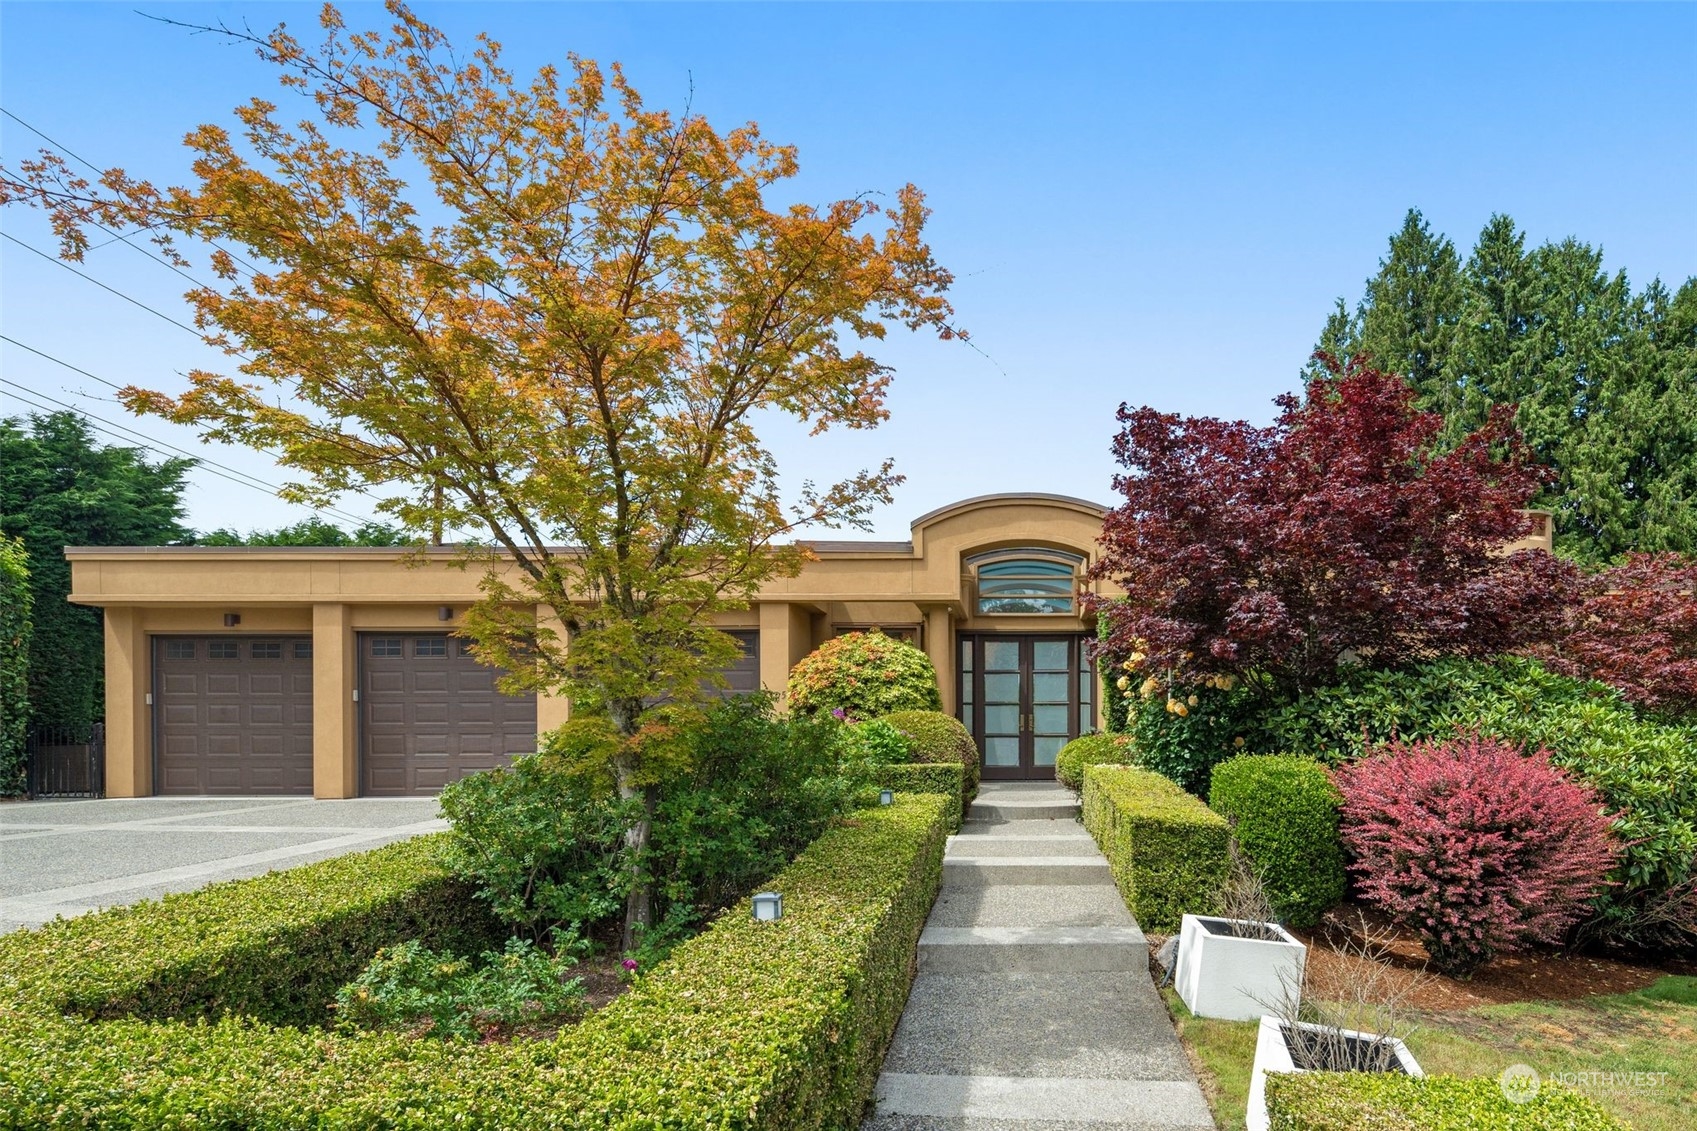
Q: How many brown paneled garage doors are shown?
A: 3